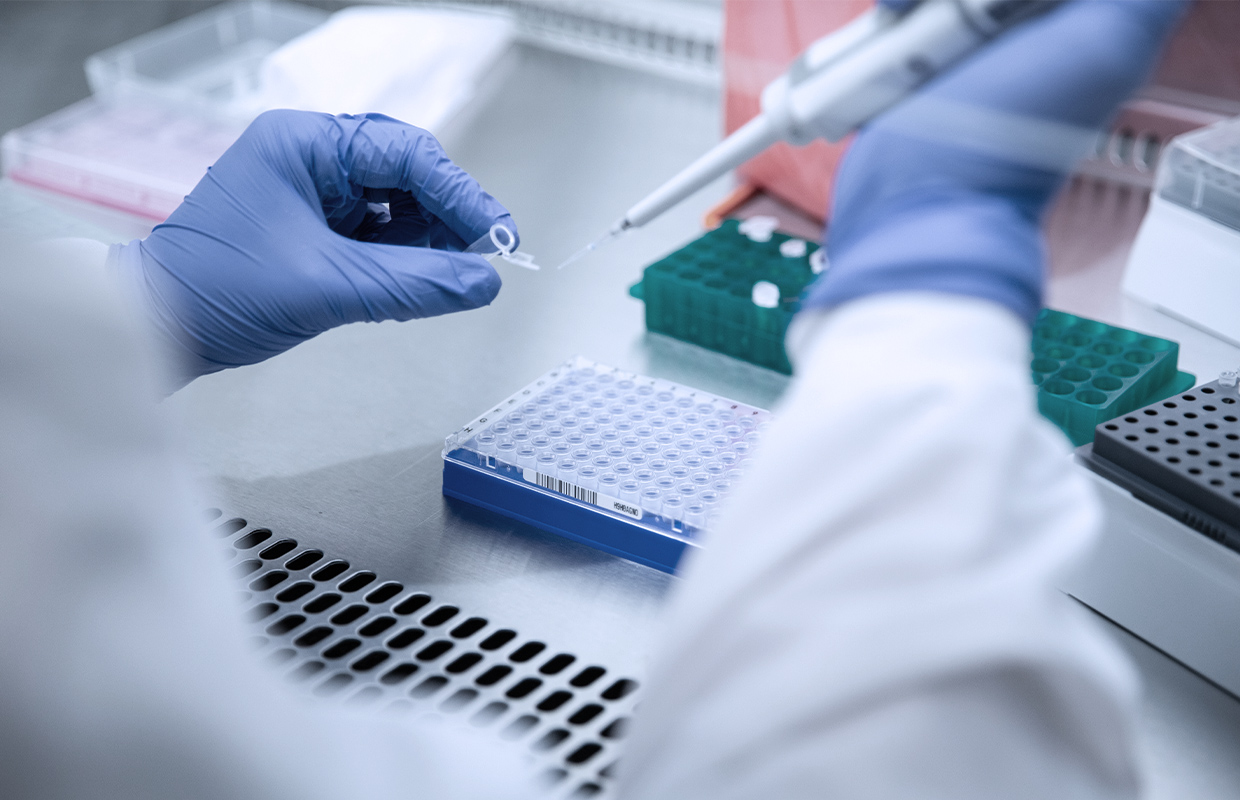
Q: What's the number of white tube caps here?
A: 4